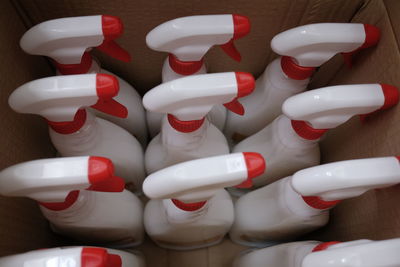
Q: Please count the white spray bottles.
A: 11